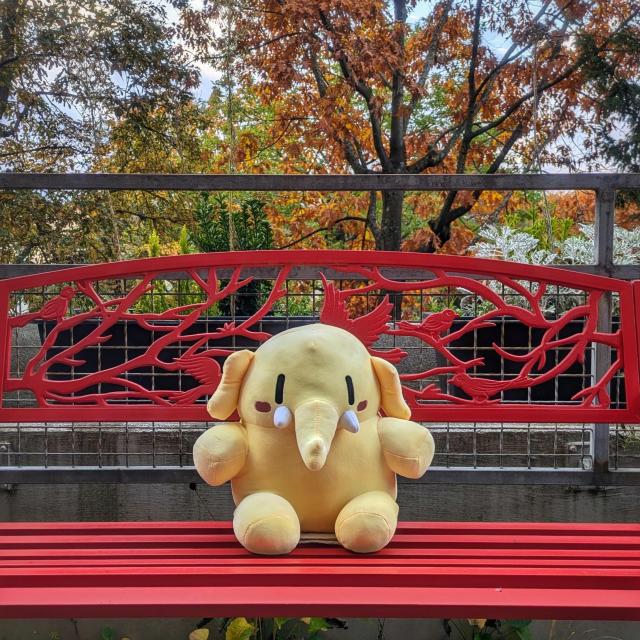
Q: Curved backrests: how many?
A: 1